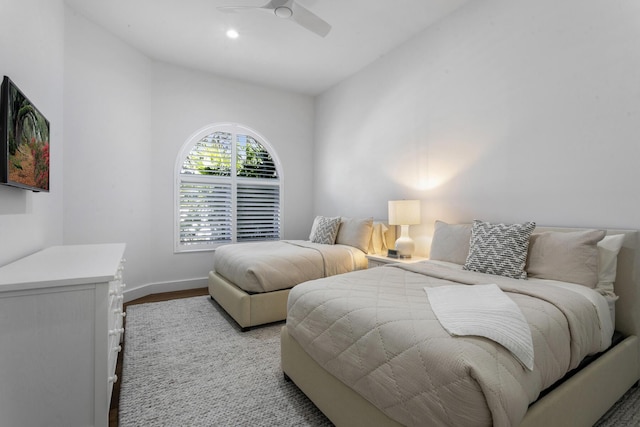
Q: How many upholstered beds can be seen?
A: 2